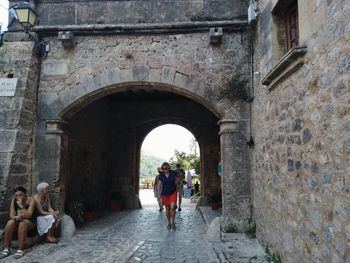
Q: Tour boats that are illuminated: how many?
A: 0